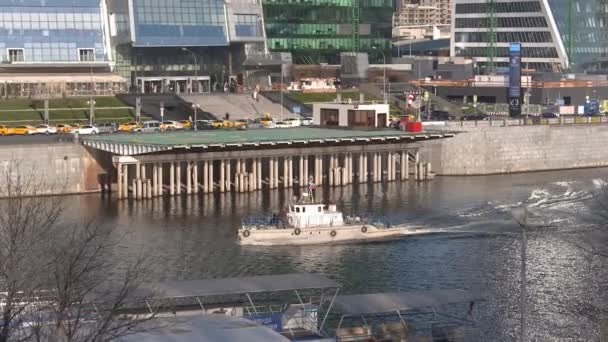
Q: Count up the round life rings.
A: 4